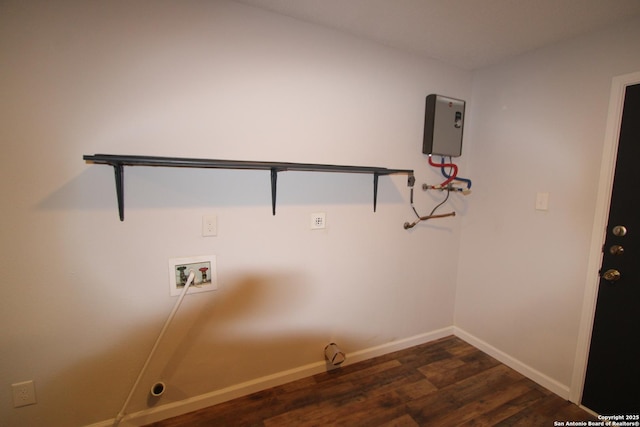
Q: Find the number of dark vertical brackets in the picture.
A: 3